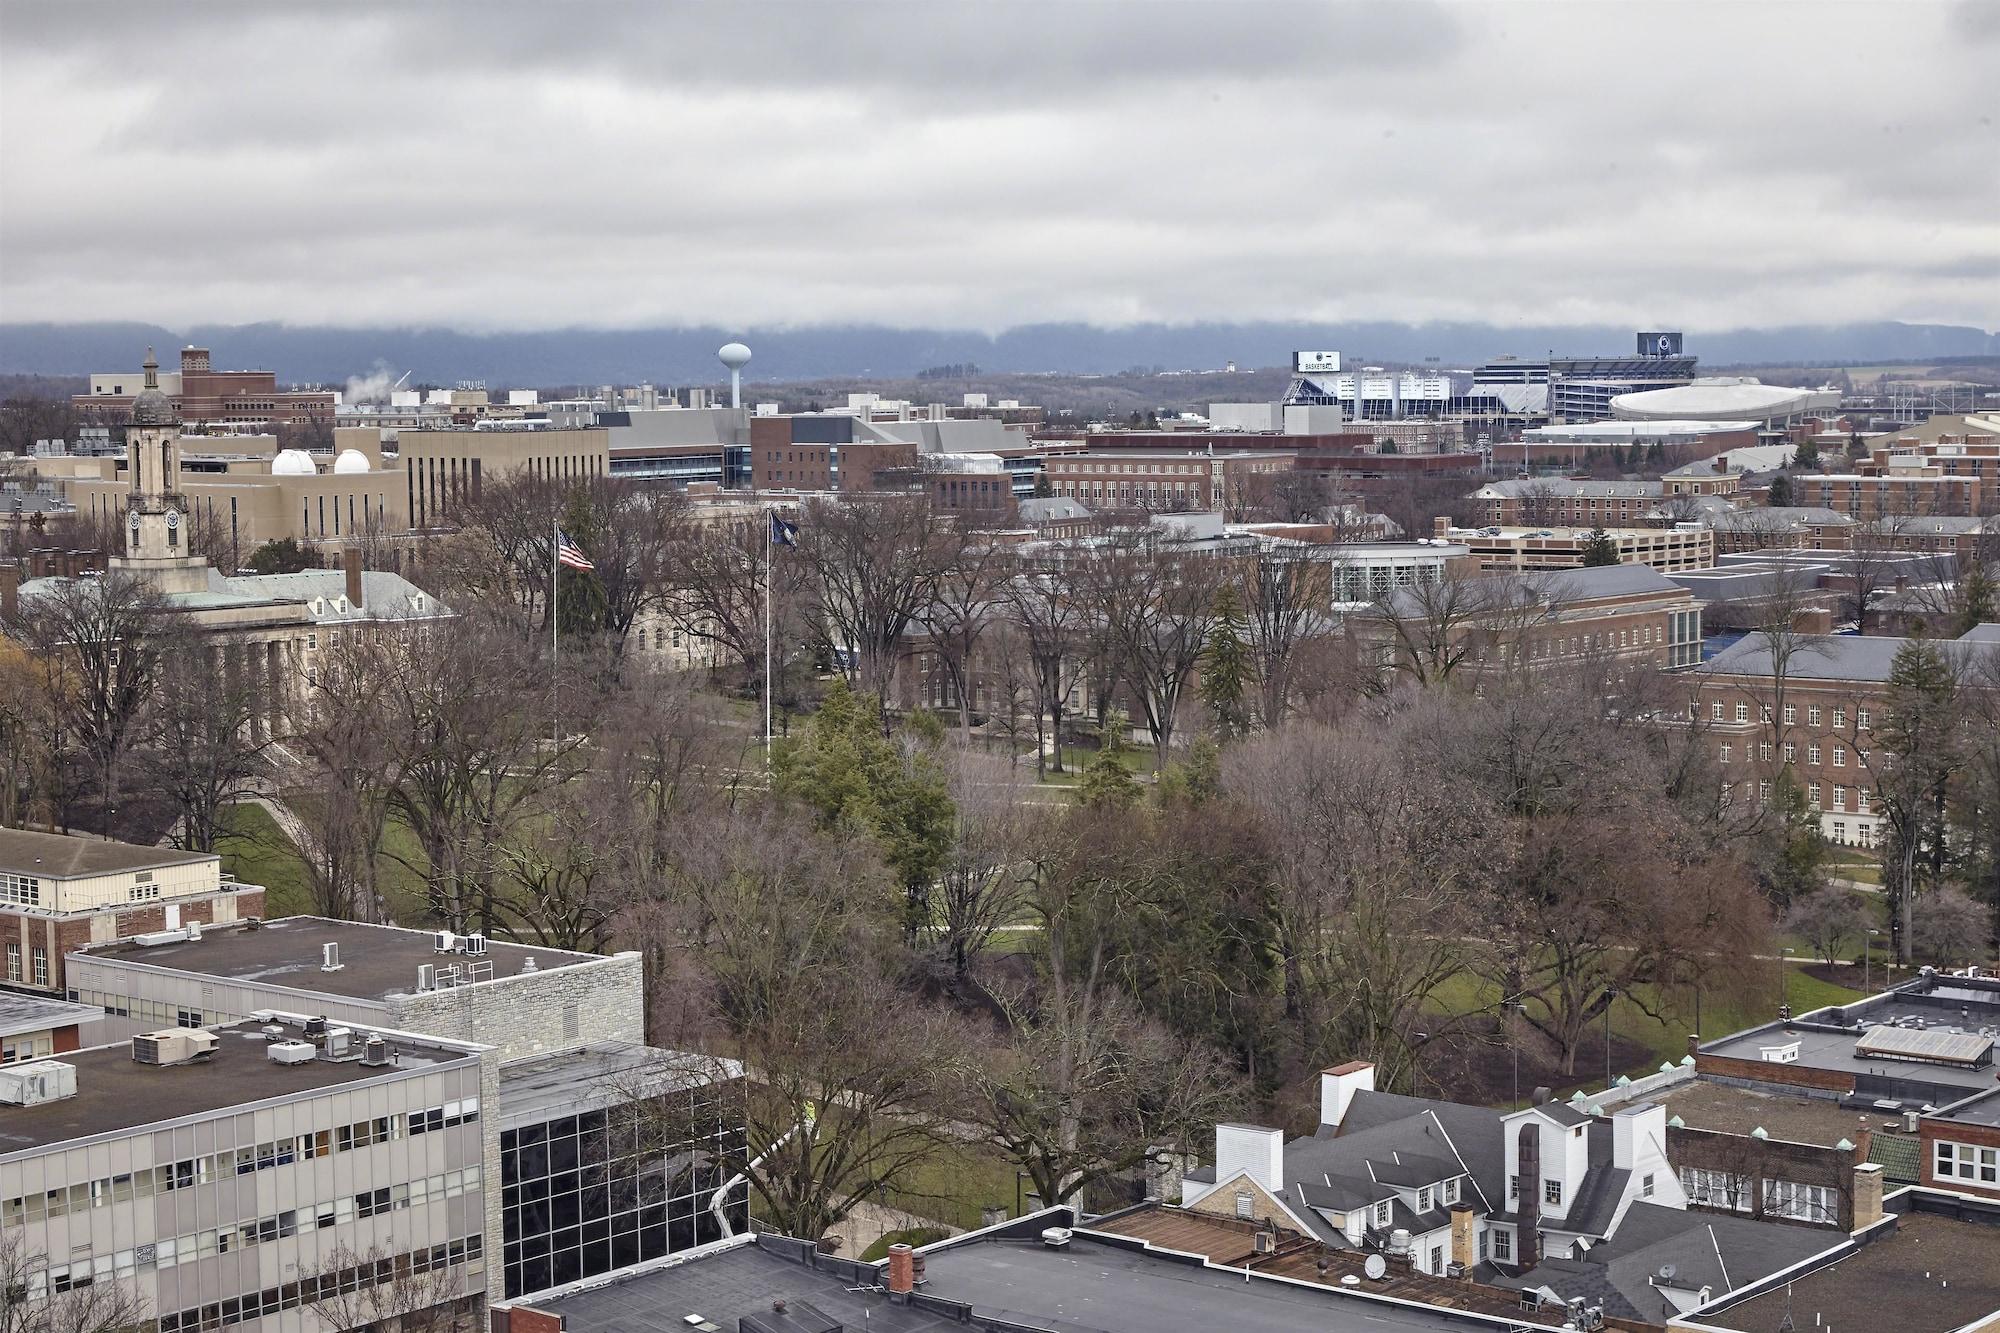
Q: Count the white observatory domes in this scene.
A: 2